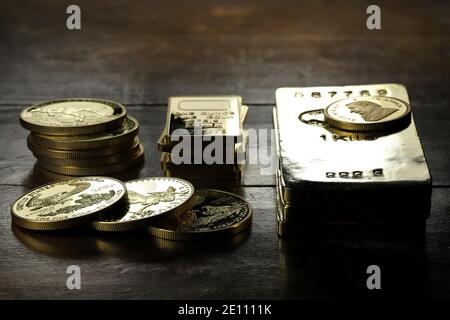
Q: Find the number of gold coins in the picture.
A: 9